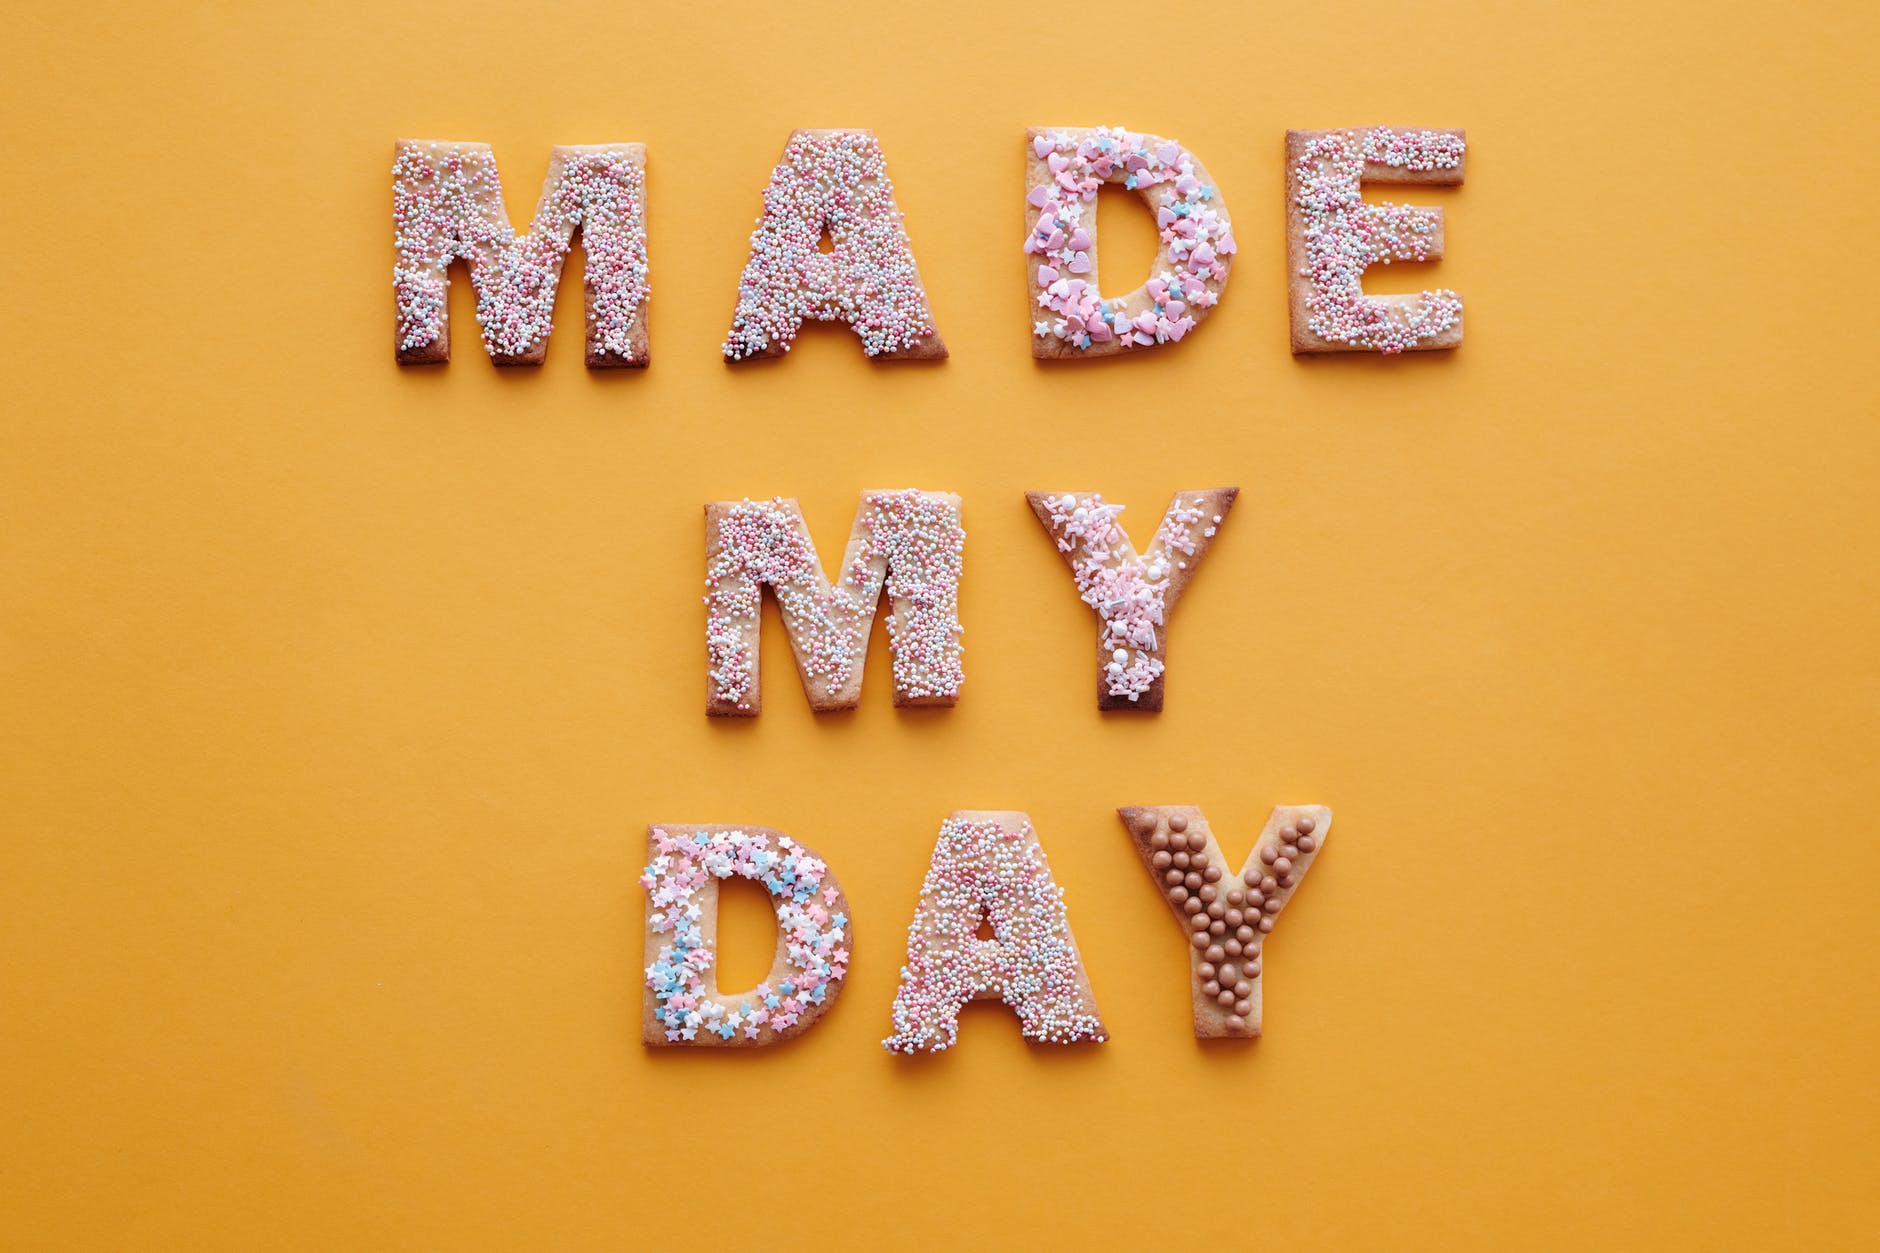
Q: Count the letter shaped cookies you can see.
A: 9